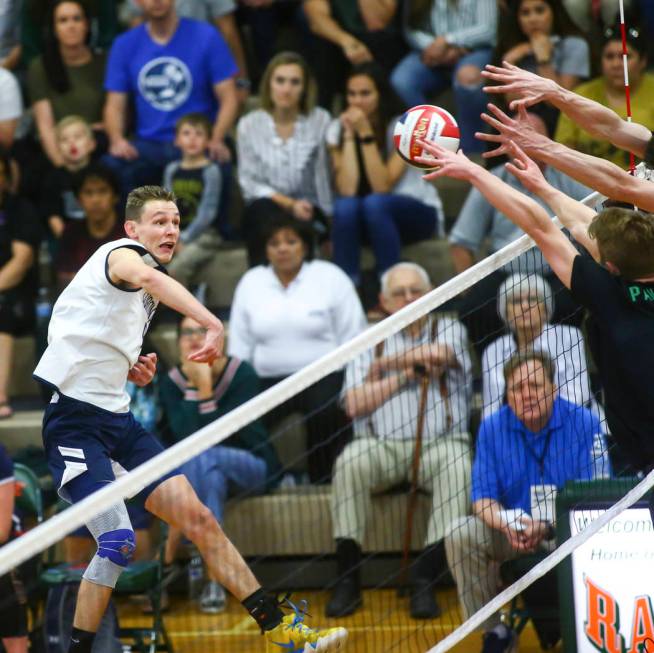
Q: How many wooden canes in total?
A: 1